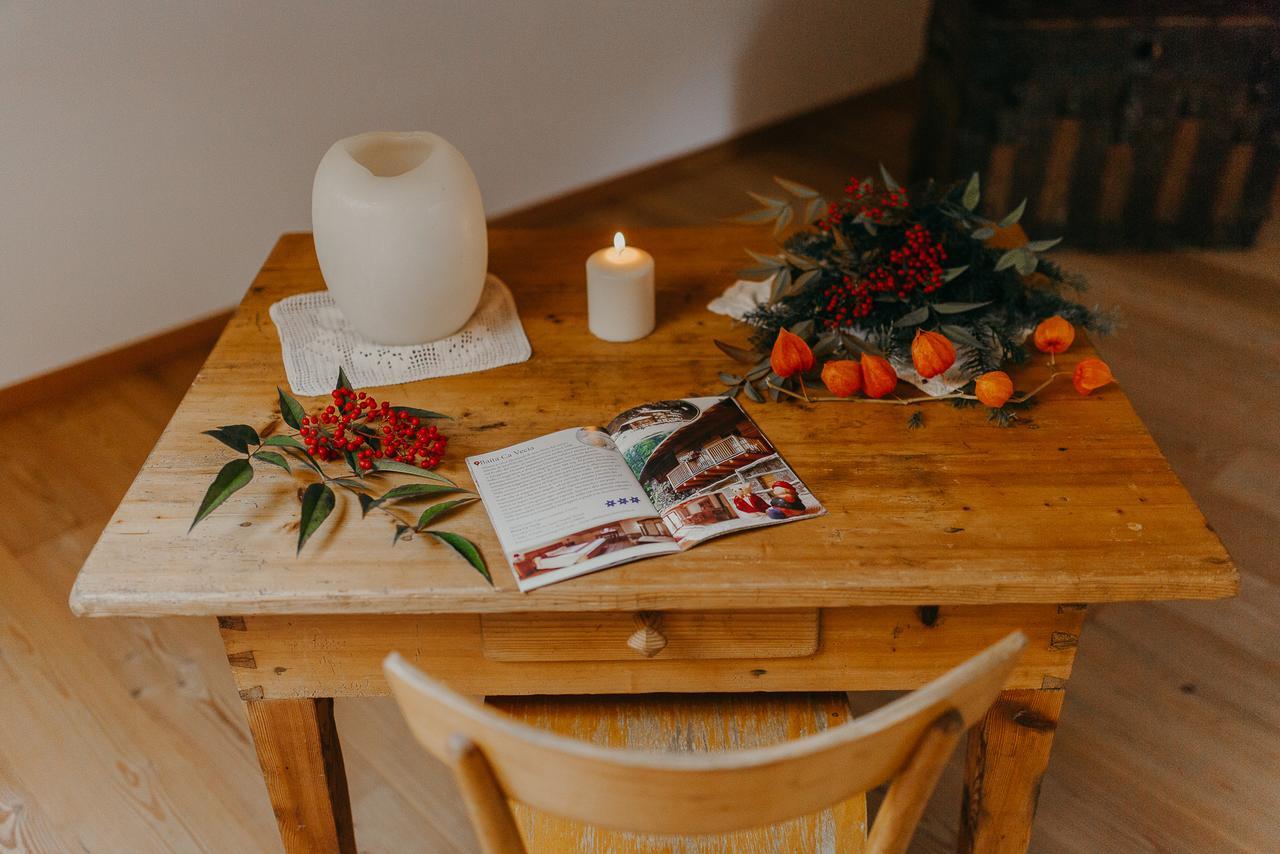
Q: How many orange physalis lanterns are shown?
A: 7